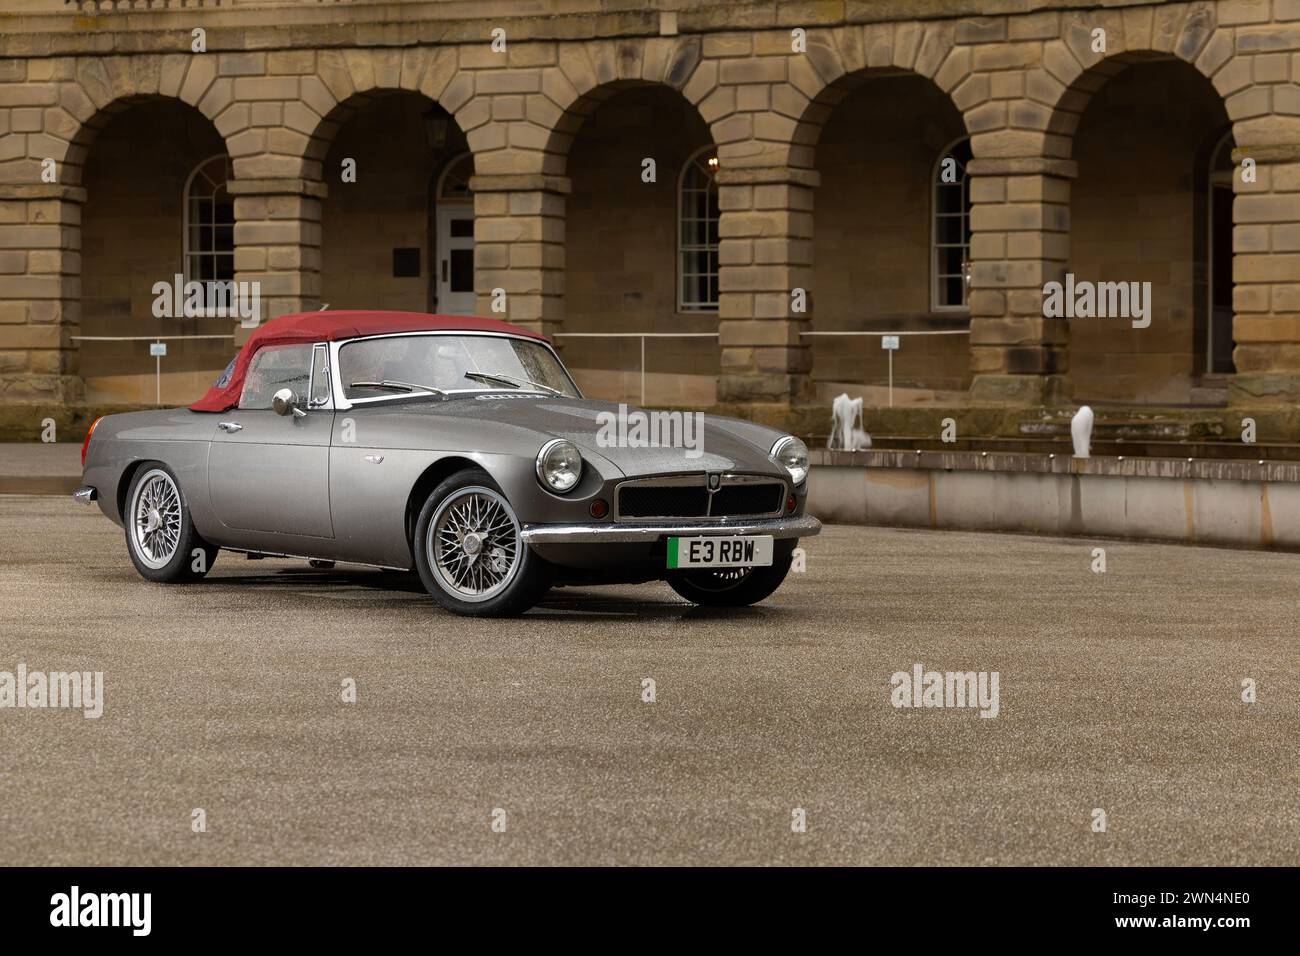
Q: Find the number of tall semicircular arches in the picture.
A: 5